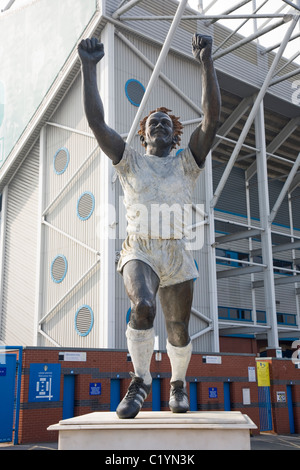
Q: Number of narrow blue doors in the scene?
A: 6